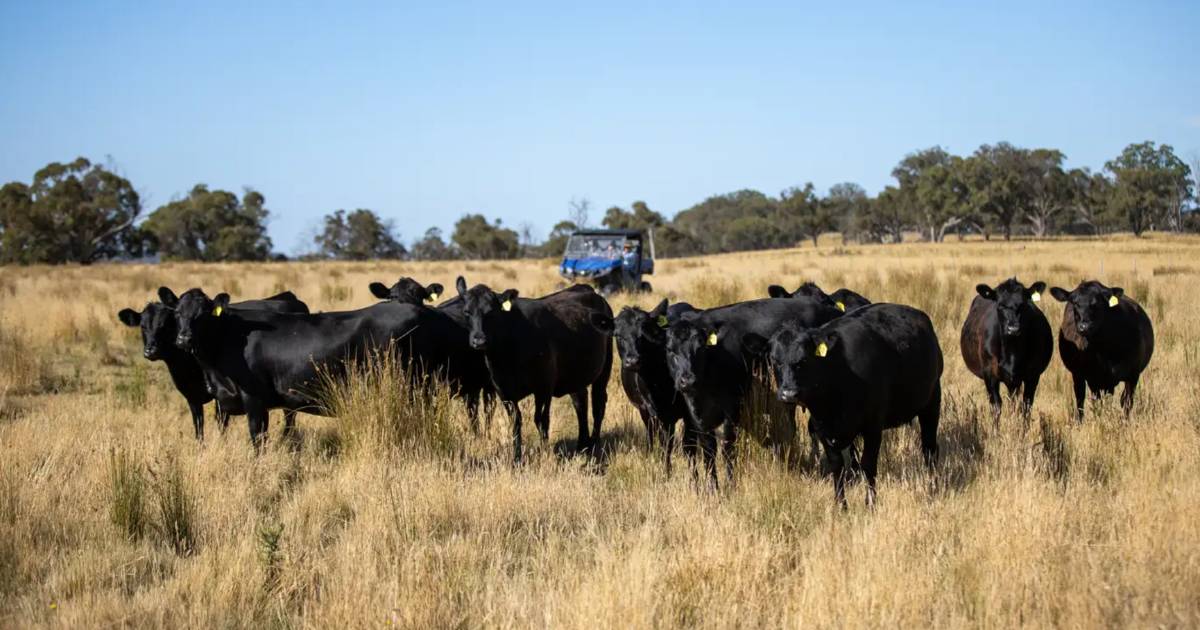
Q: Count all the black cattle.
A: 10